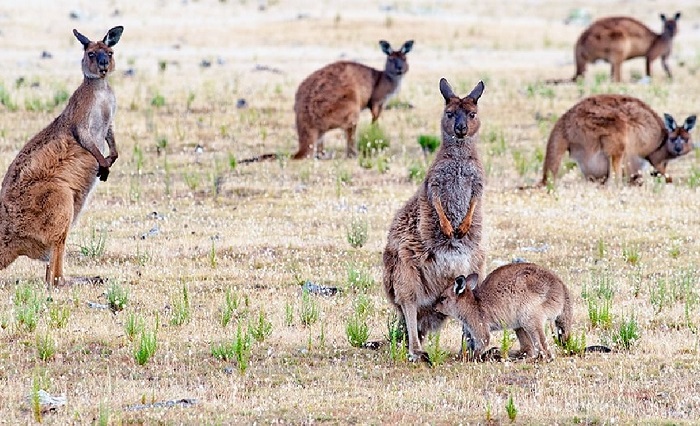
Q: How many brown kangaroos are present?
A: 6